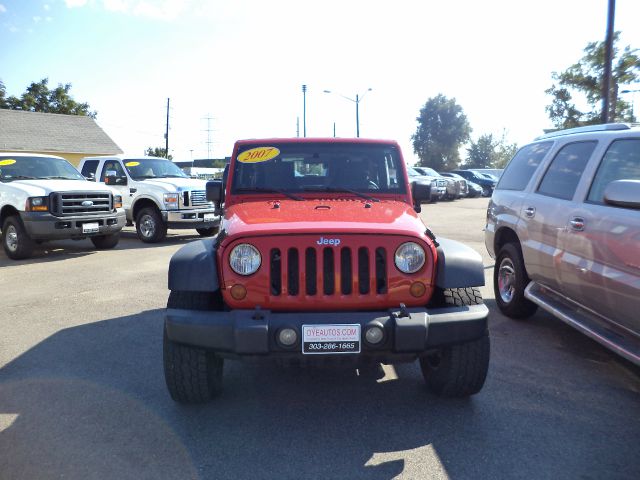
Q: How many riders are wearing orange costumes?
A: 0